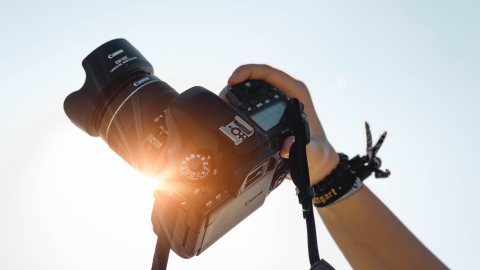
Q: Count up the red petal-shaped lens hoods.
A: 0